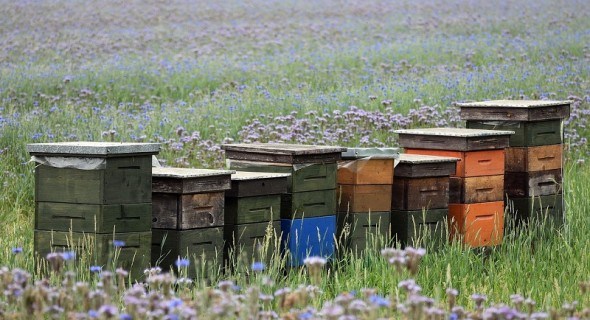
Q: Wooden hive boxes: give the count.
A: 8